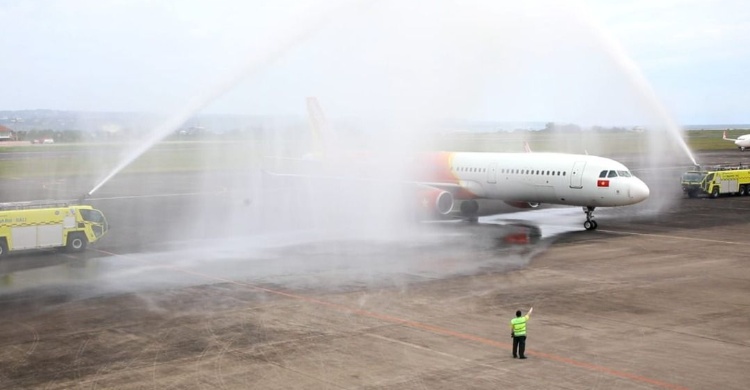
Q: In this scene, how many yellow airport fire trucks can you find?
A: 2